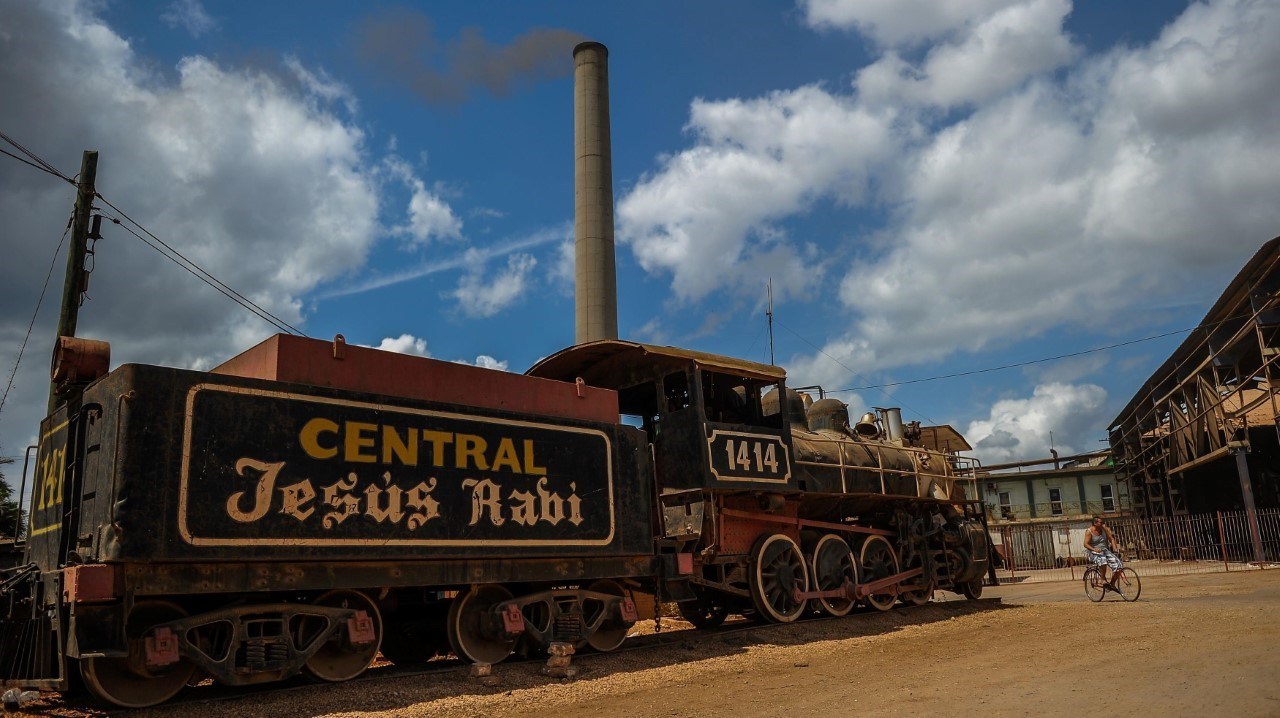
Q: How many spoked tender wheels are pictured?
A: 0